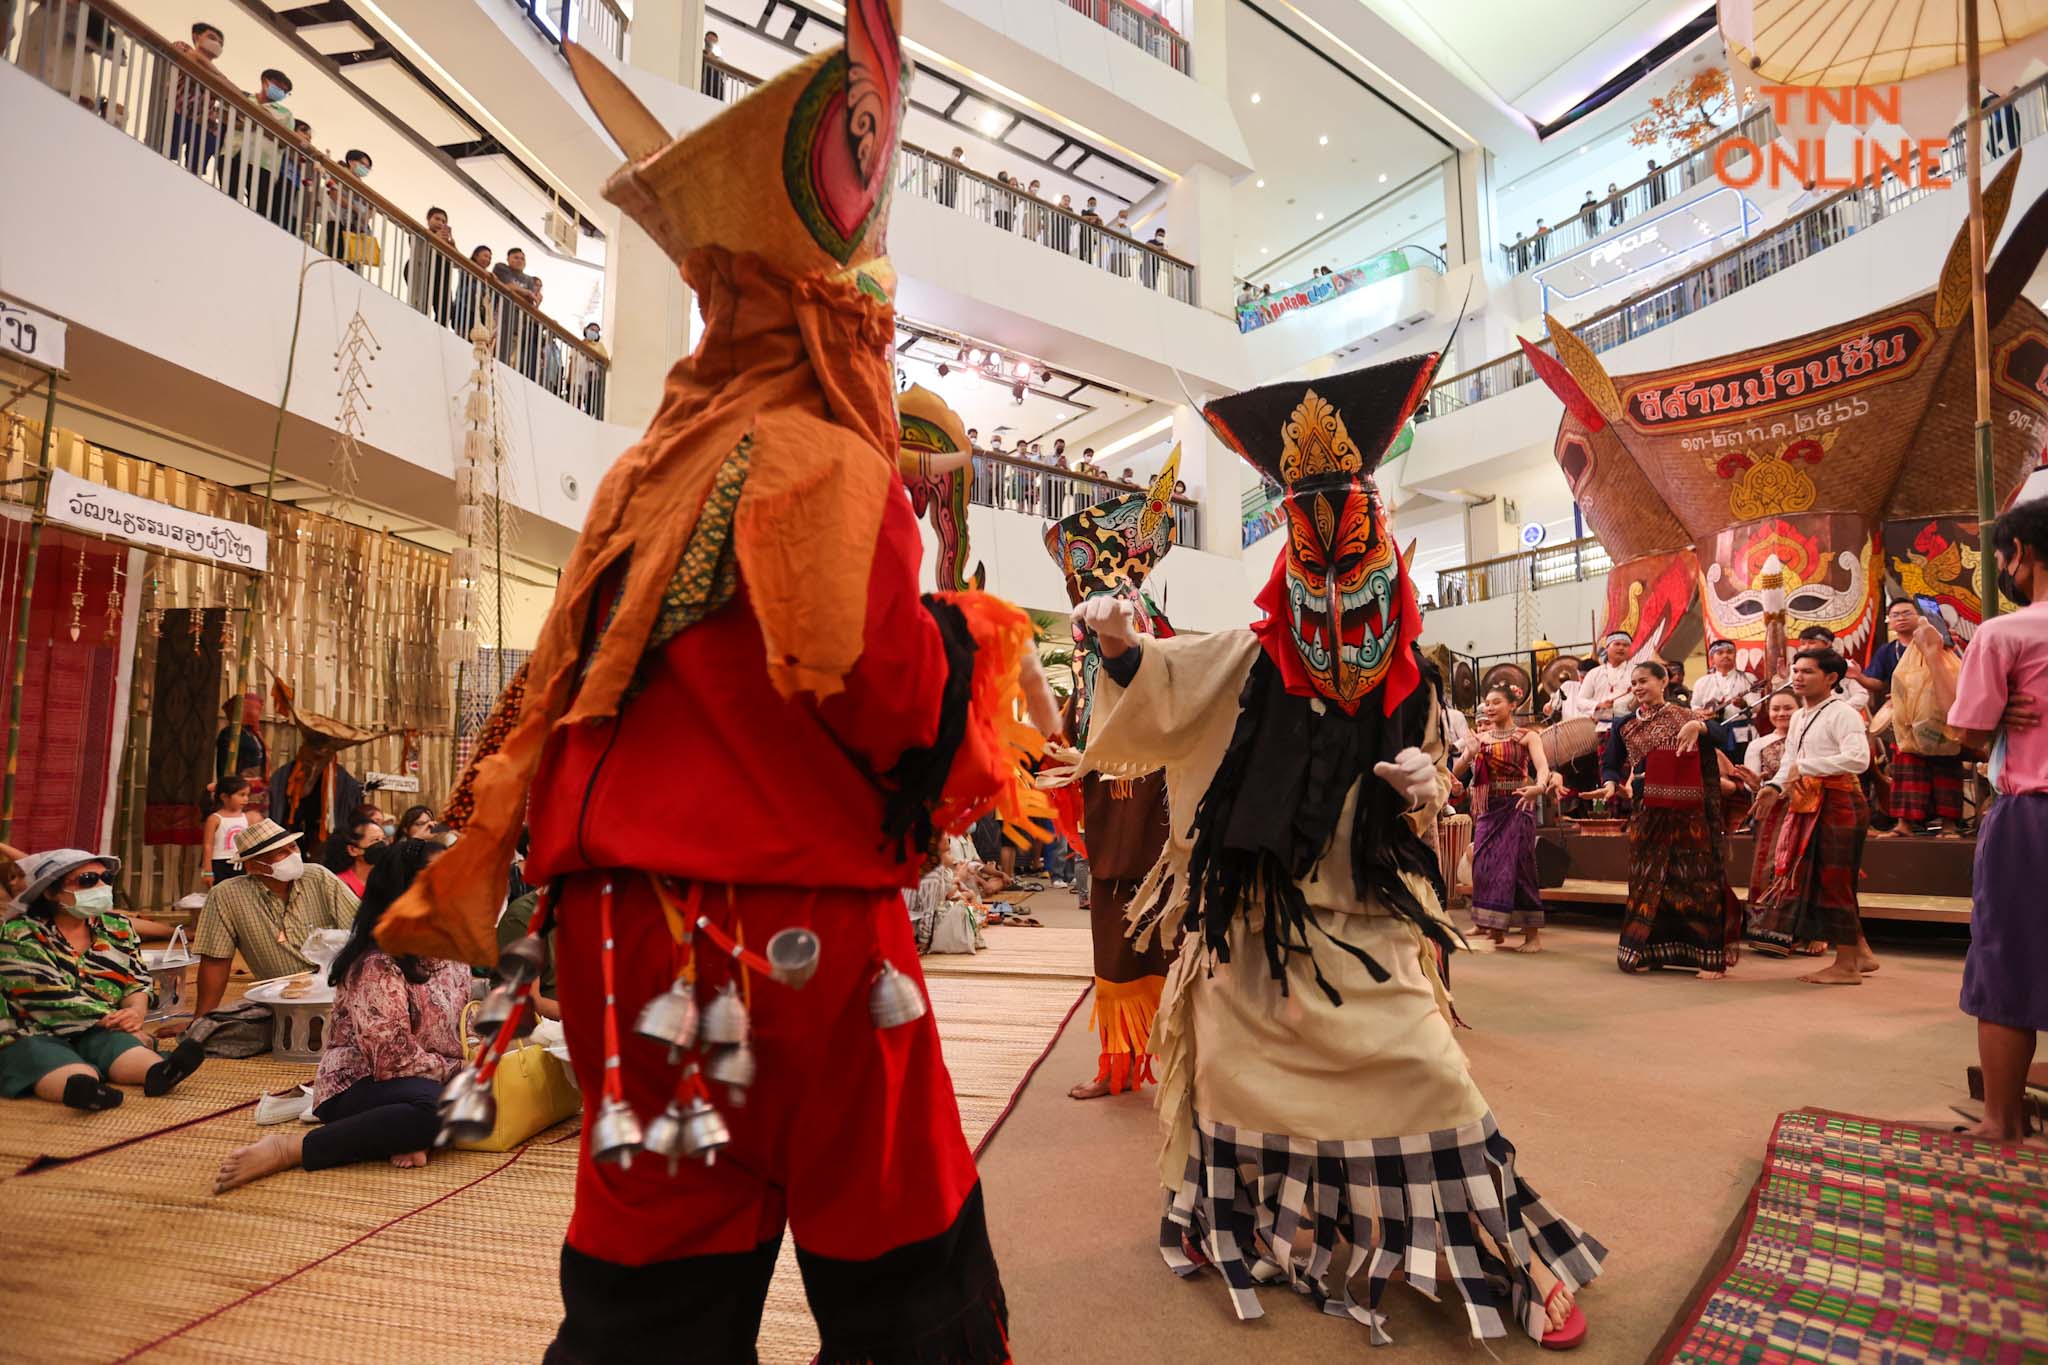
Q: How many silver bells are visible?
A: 12